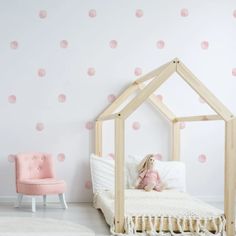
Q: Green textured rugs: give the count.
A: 0